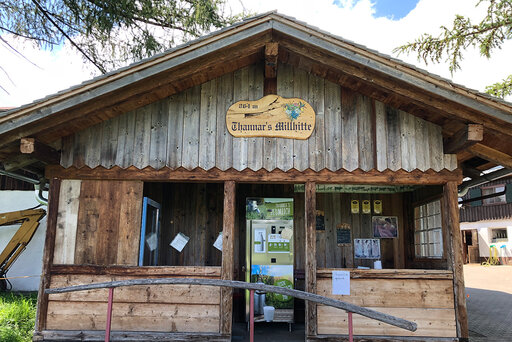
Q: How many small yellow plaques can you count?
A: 3